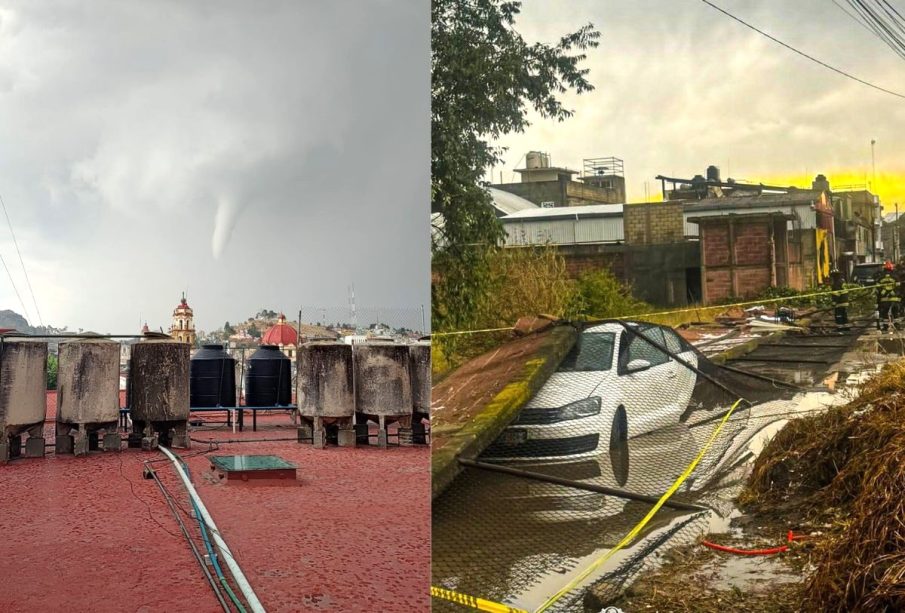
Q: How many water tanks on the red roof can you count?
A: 8